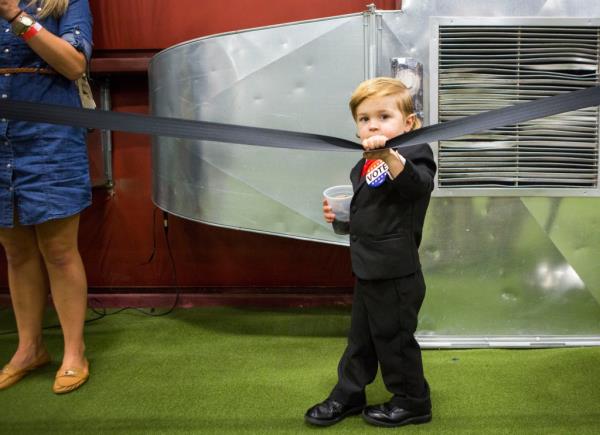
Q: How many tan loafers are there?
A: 2